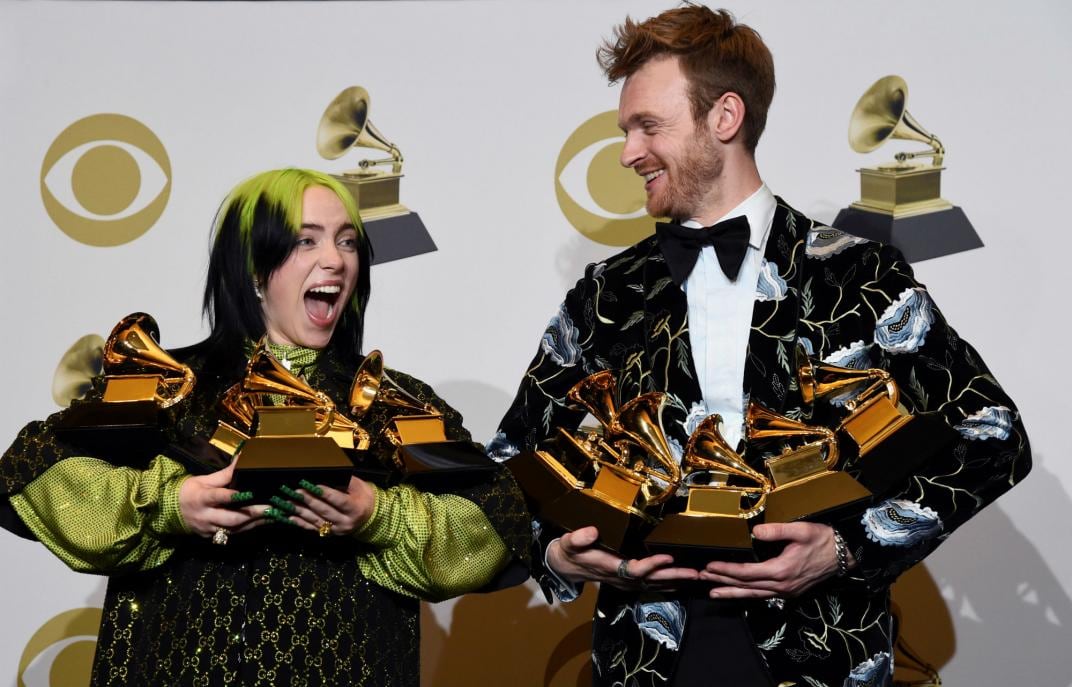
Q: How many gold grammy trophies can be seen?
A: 10